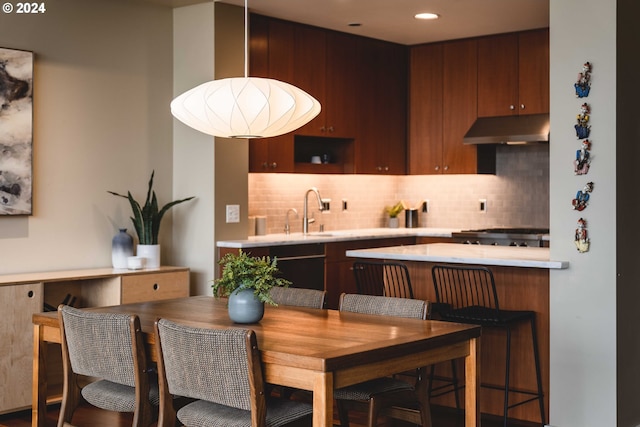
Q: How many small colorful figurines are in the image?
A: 5